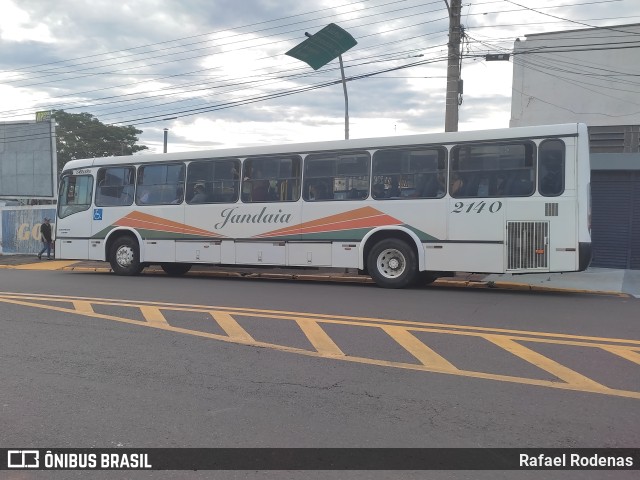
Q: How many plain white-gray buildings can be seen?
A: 1